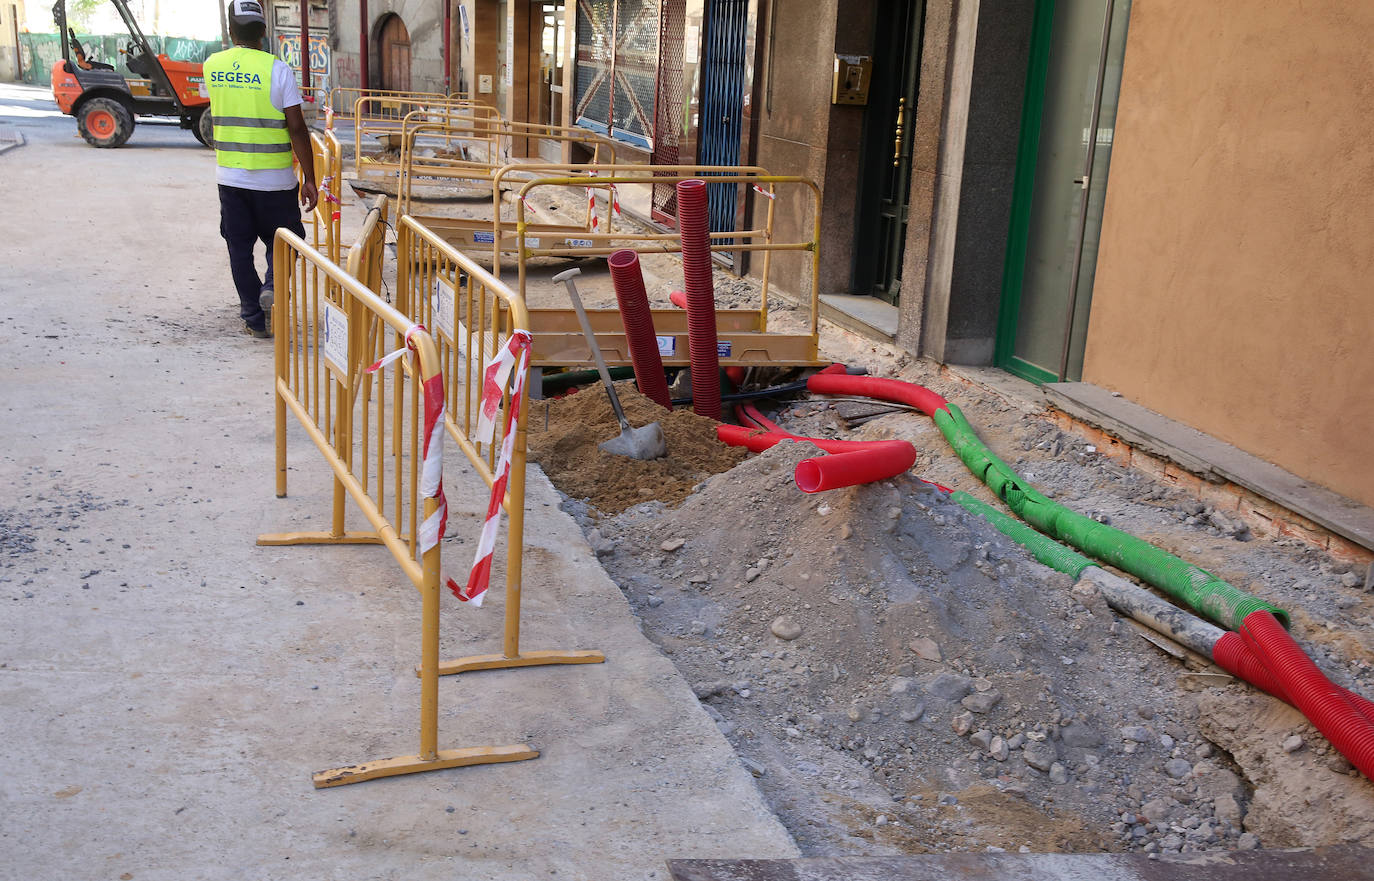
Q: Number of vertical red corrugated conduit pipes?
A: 2